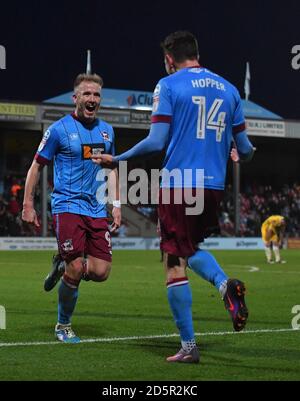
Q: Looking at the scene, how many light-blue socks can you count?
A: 3